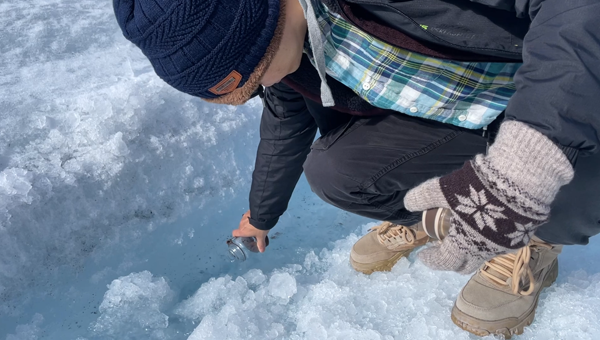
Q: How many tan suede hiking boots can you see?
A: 2